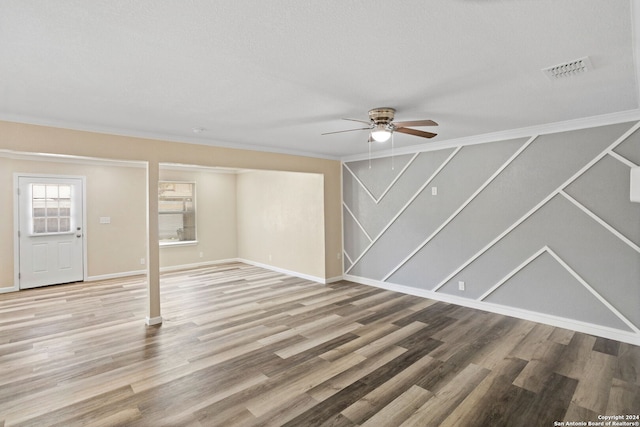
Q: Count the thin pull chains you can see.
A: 2